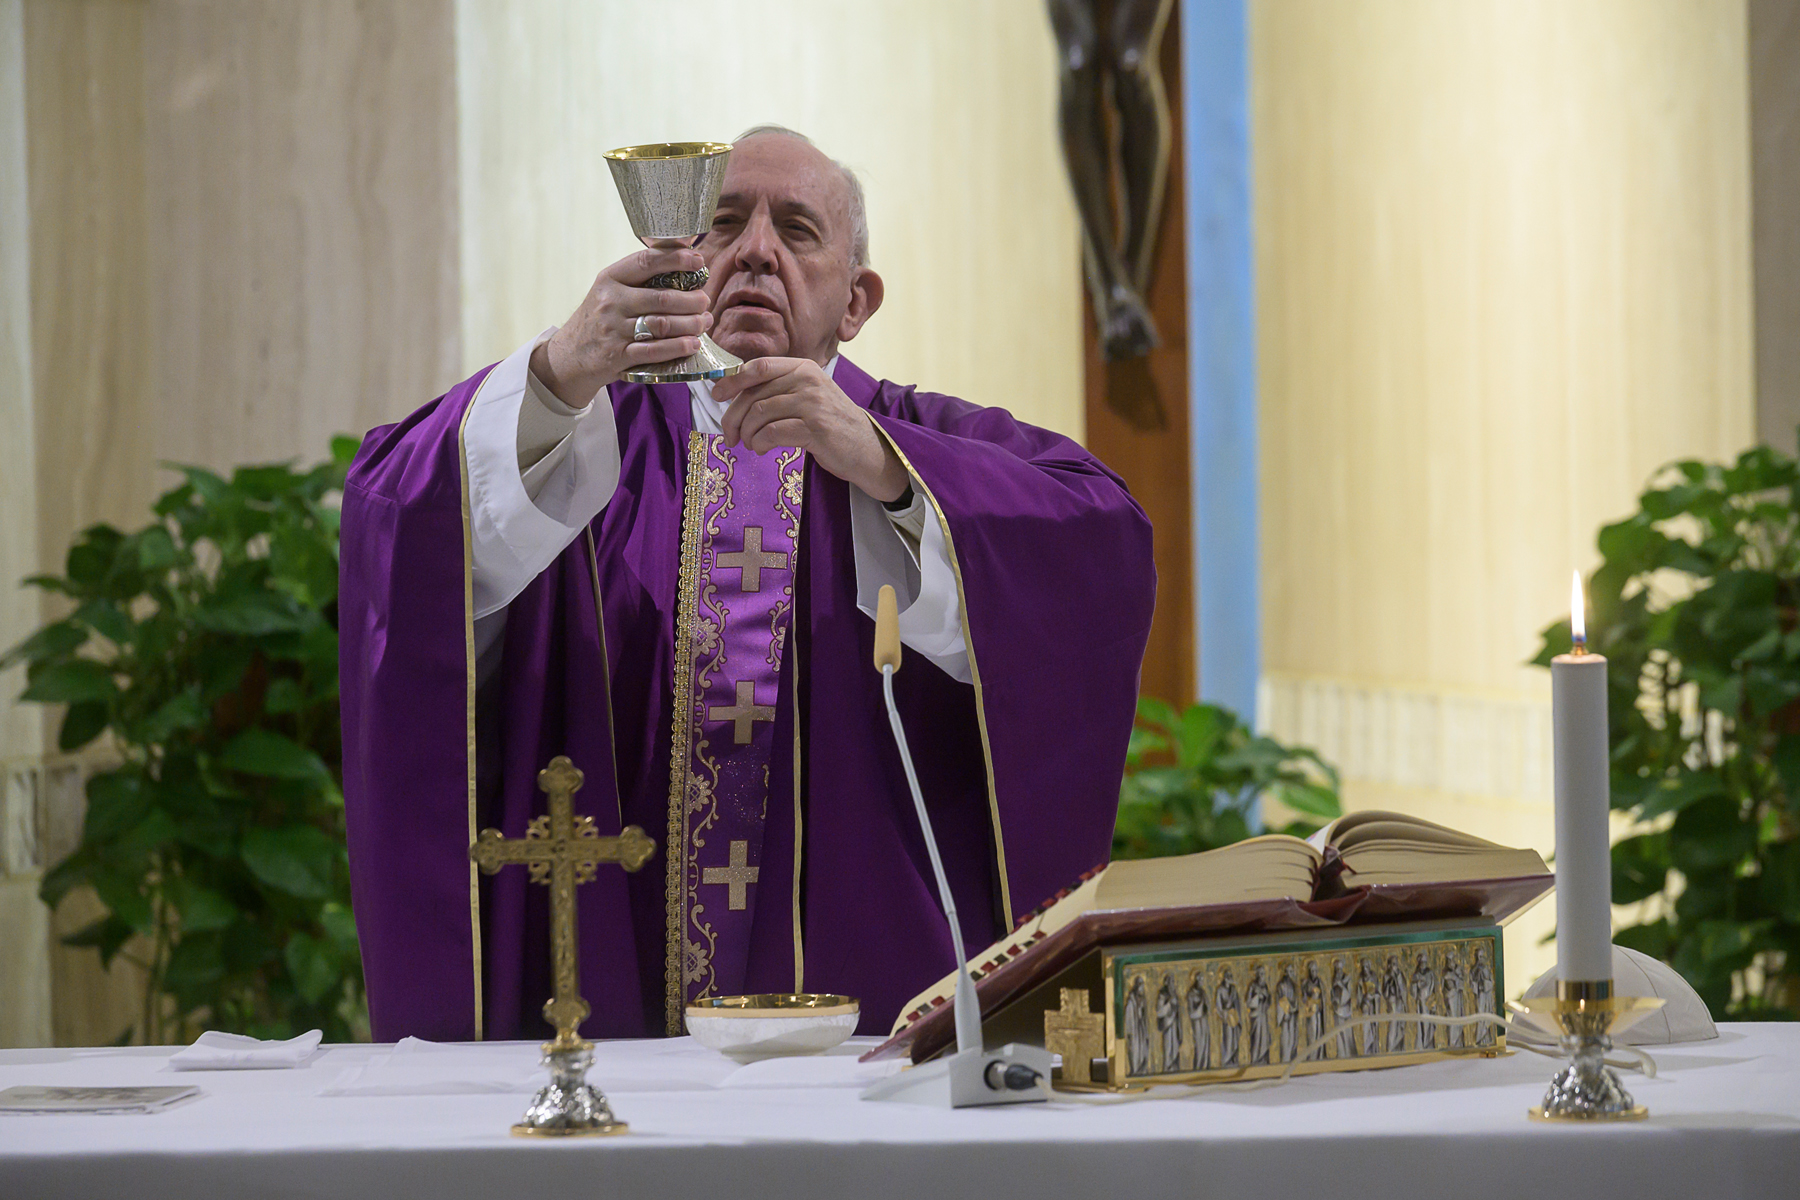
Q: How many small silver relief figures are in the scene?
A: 13